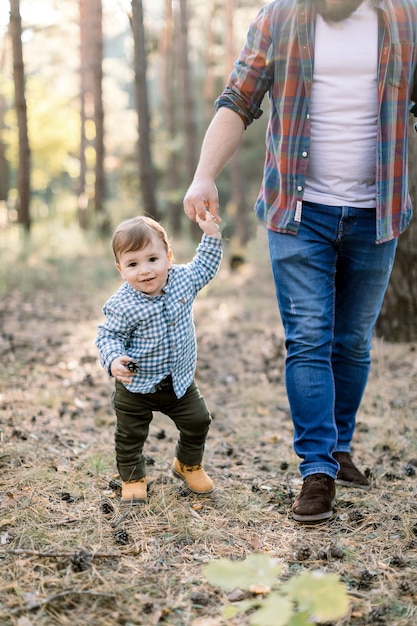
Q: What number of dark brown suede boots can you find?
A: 2